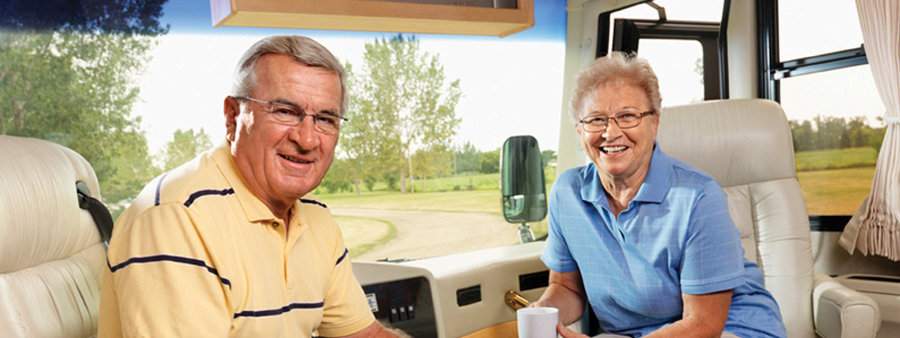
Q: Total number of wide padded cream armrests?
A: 1